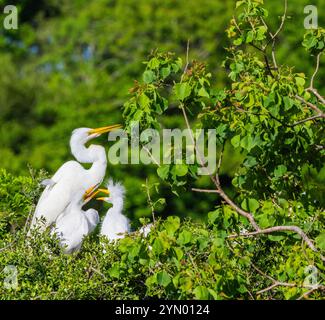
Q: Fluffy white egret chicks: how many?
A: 2